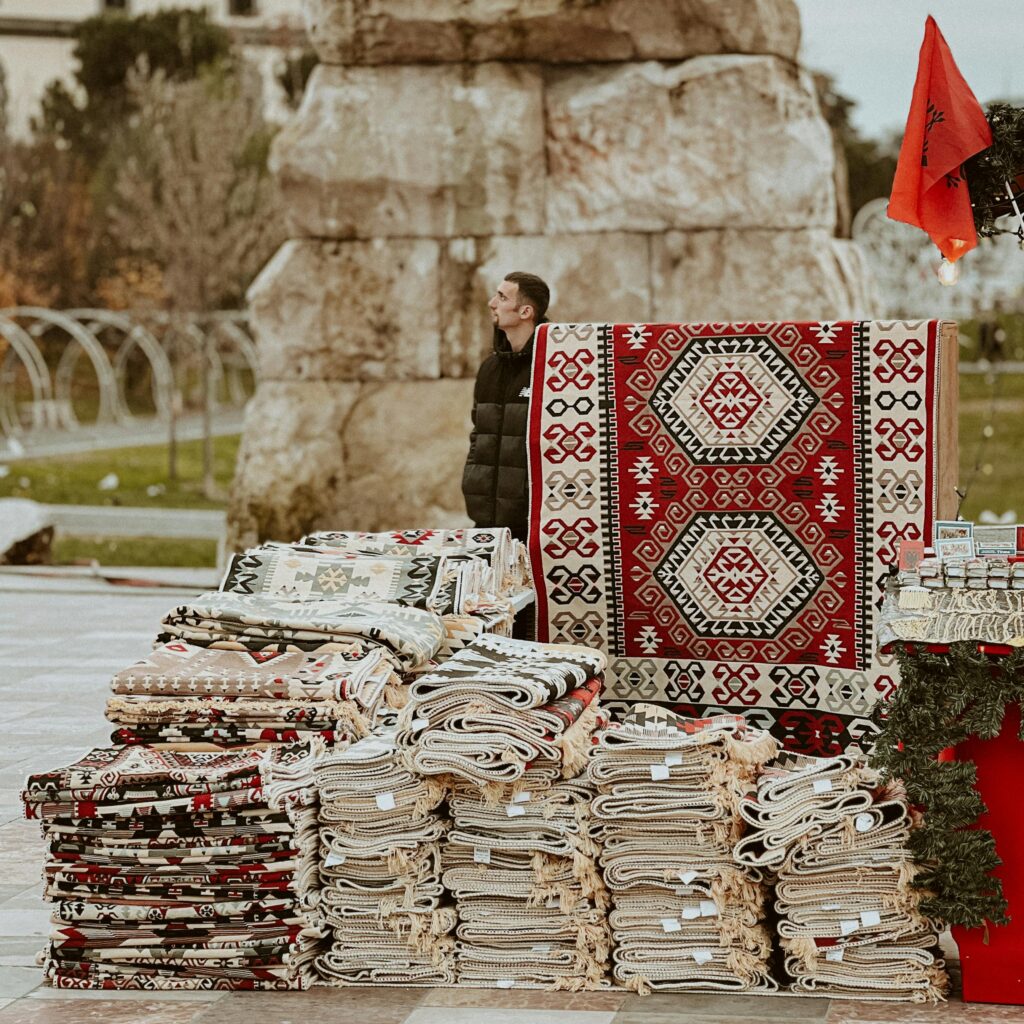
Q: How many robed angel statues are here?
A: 0